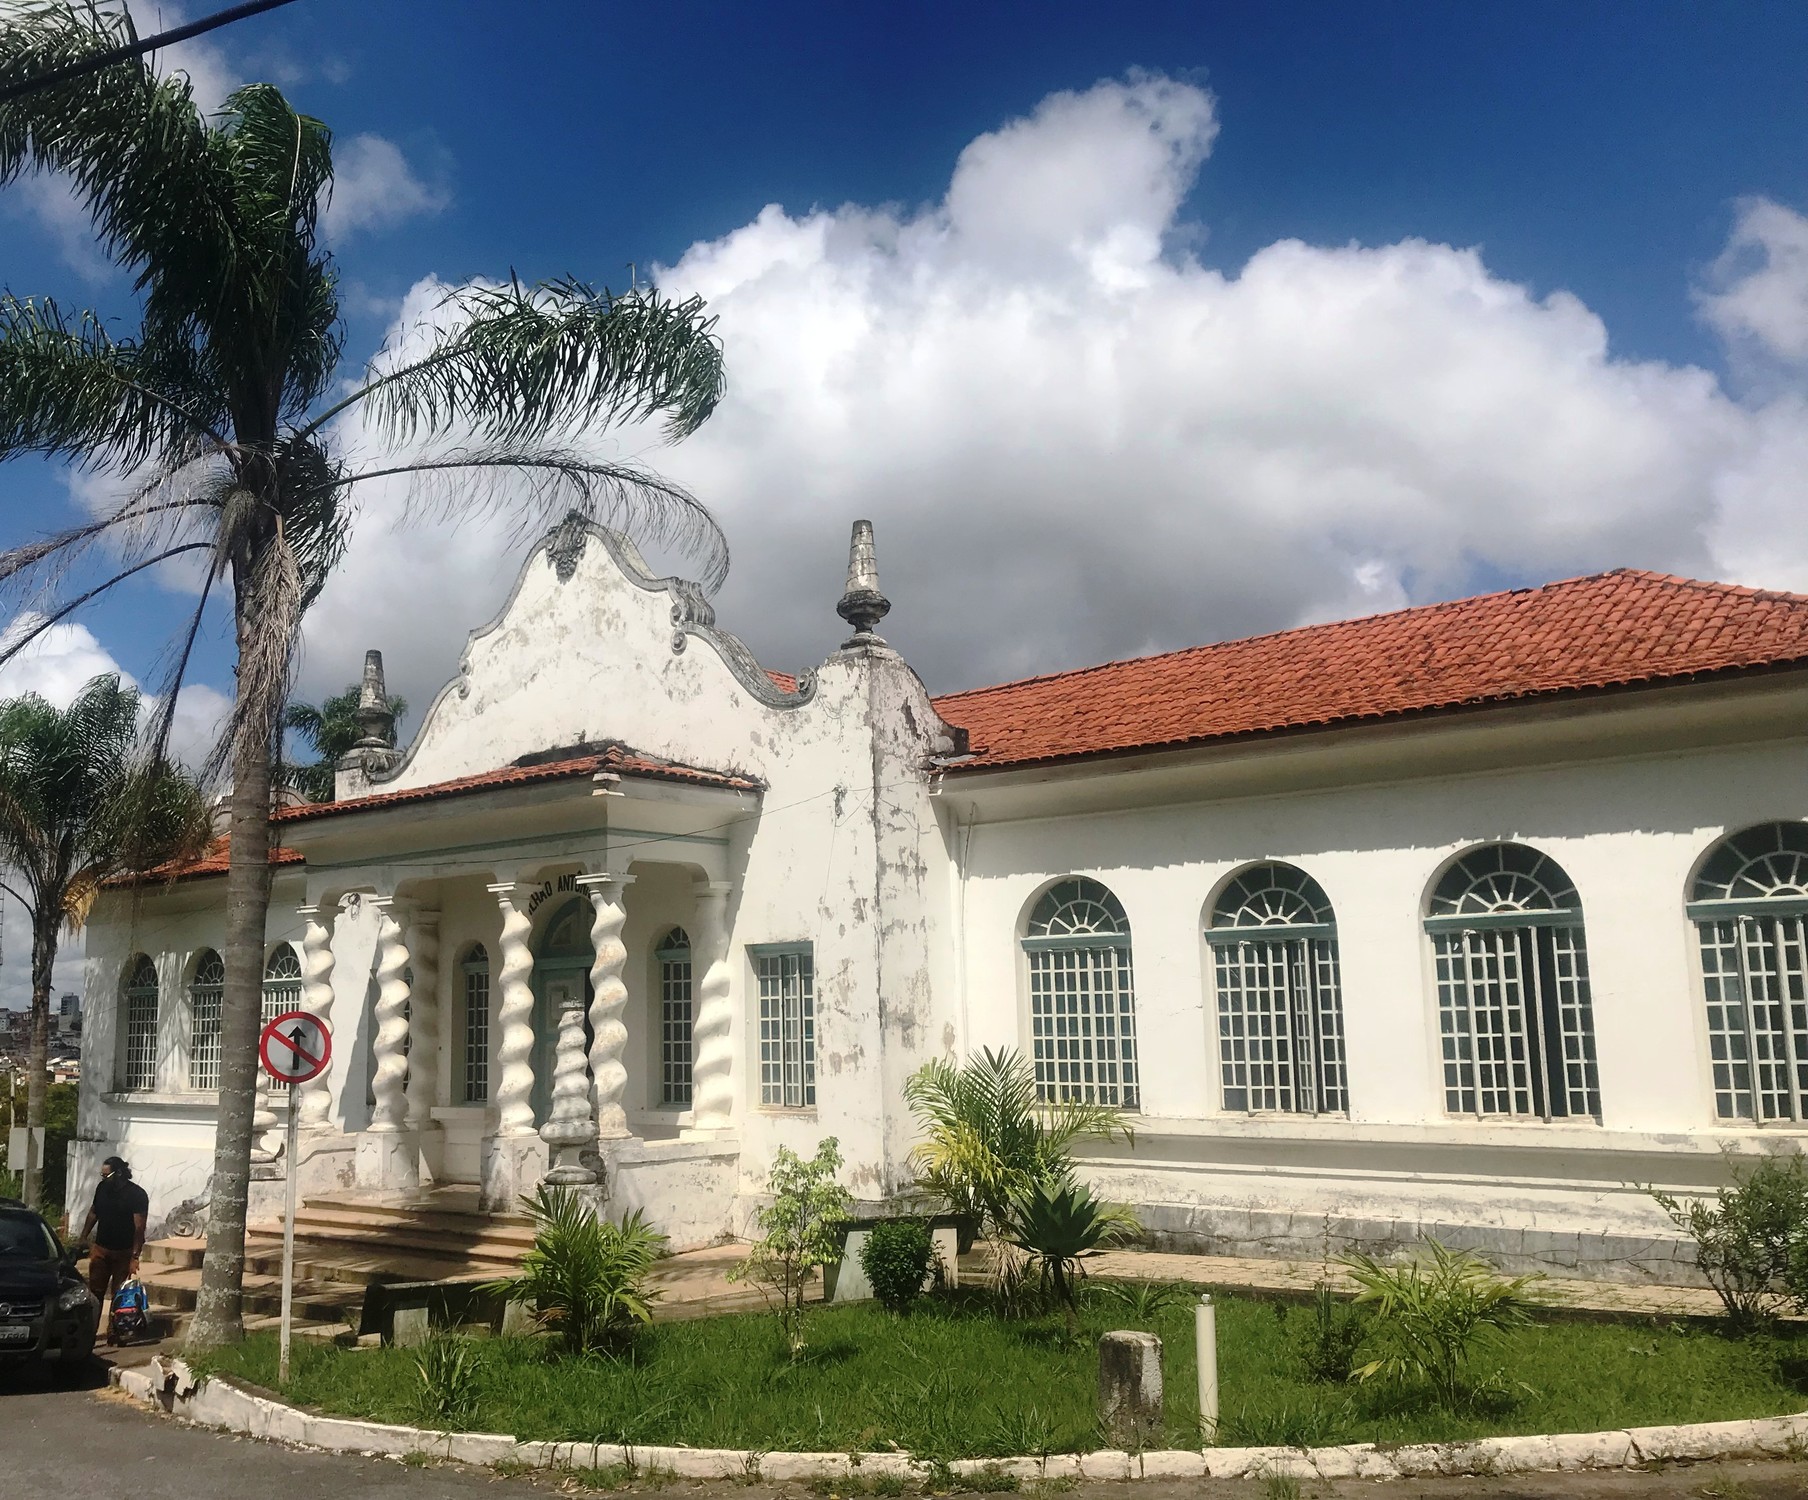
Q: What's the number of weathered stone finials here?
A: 2